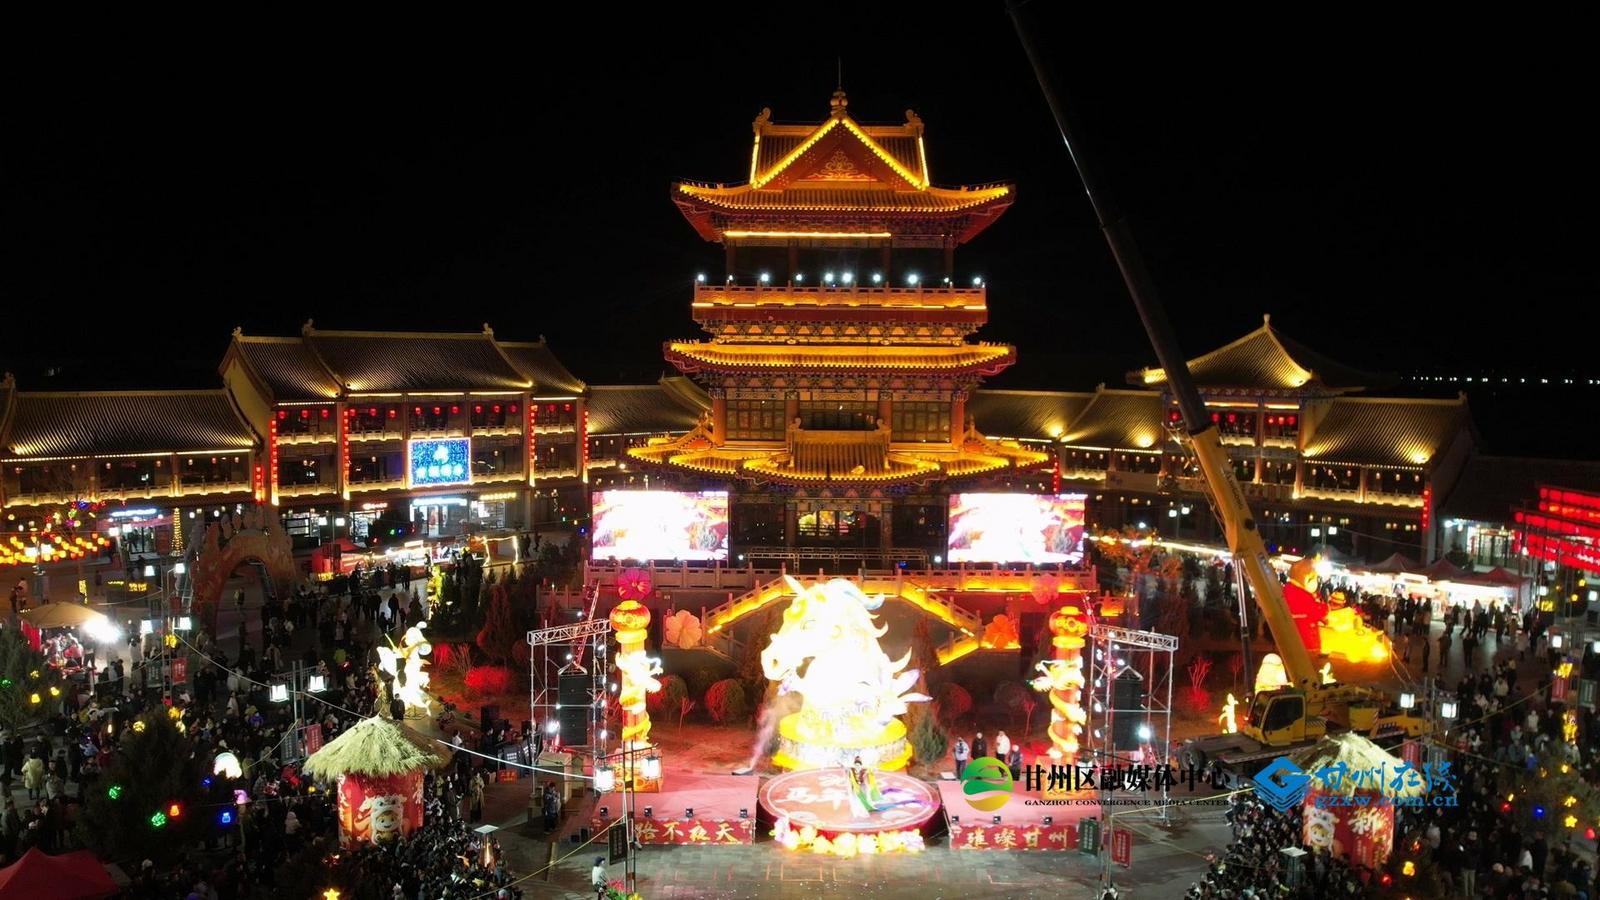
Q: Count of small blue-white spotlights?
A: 10